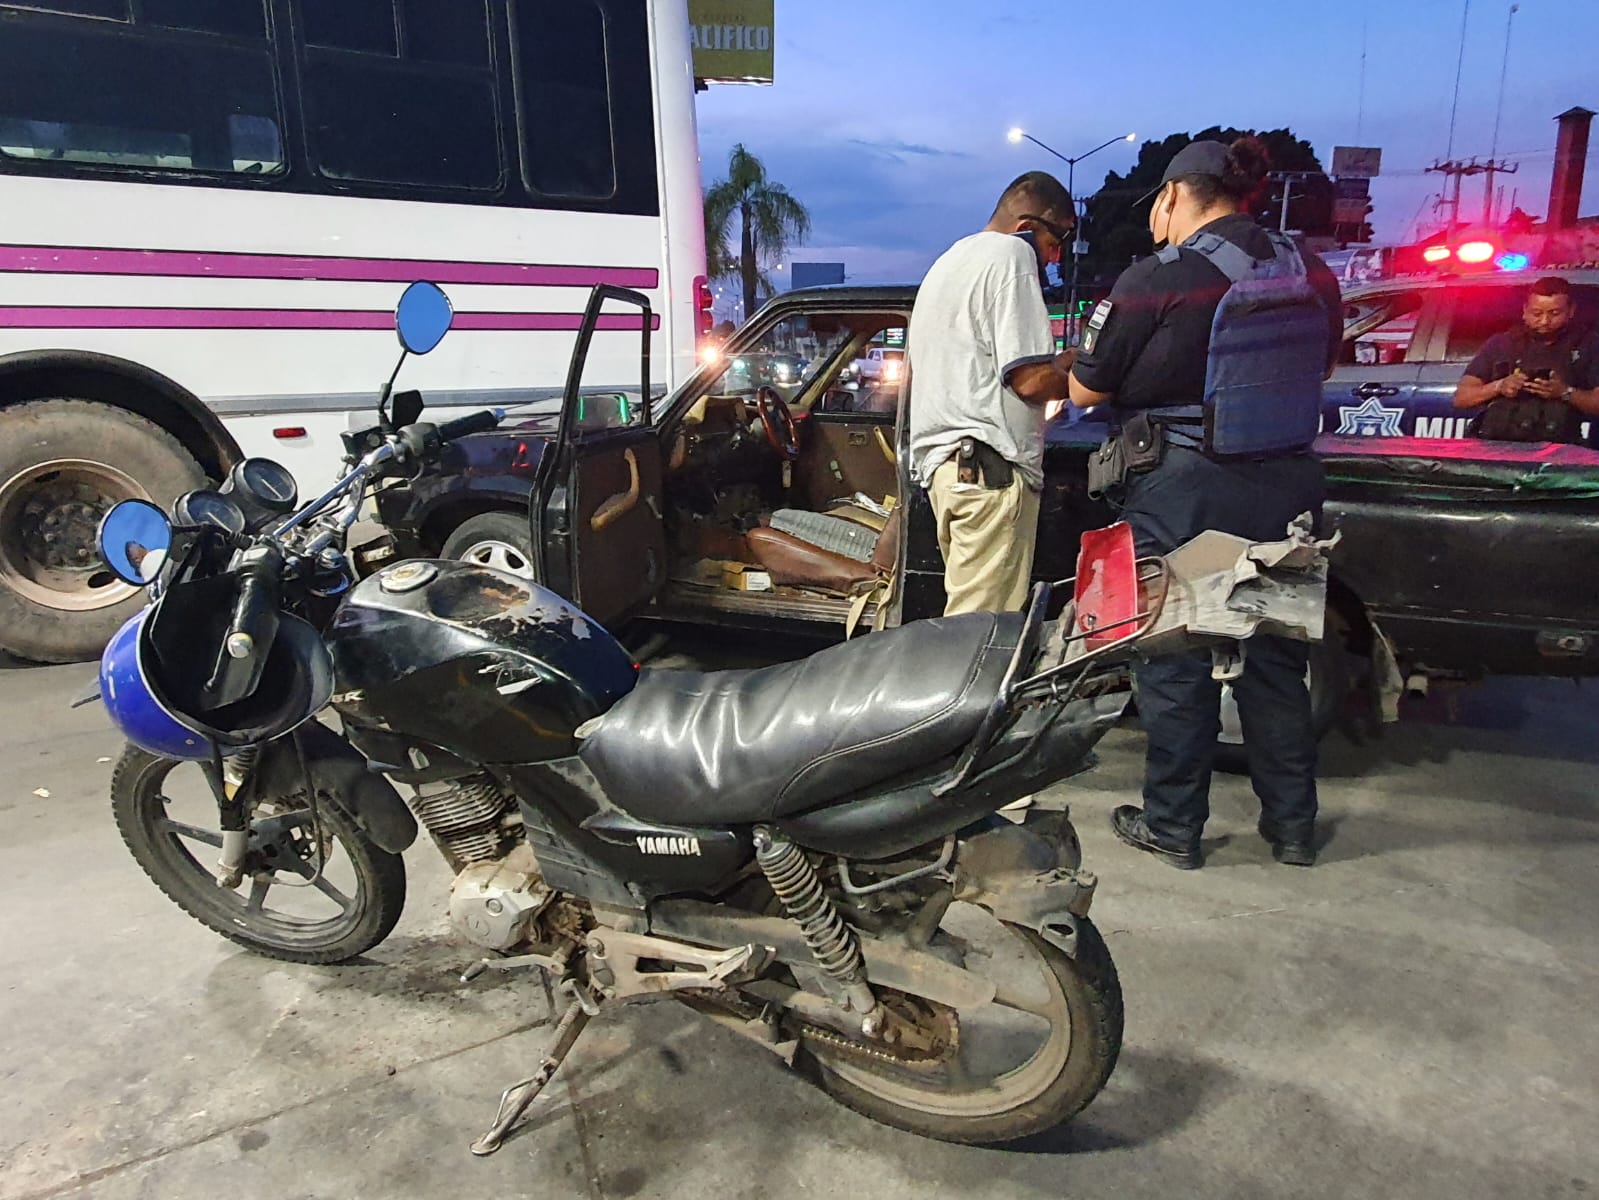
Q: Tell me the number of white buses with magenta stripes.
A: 1